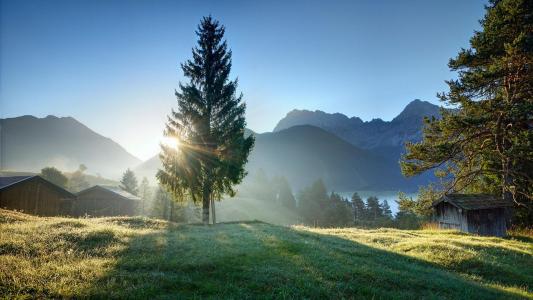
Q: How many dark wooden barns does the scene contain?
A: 3